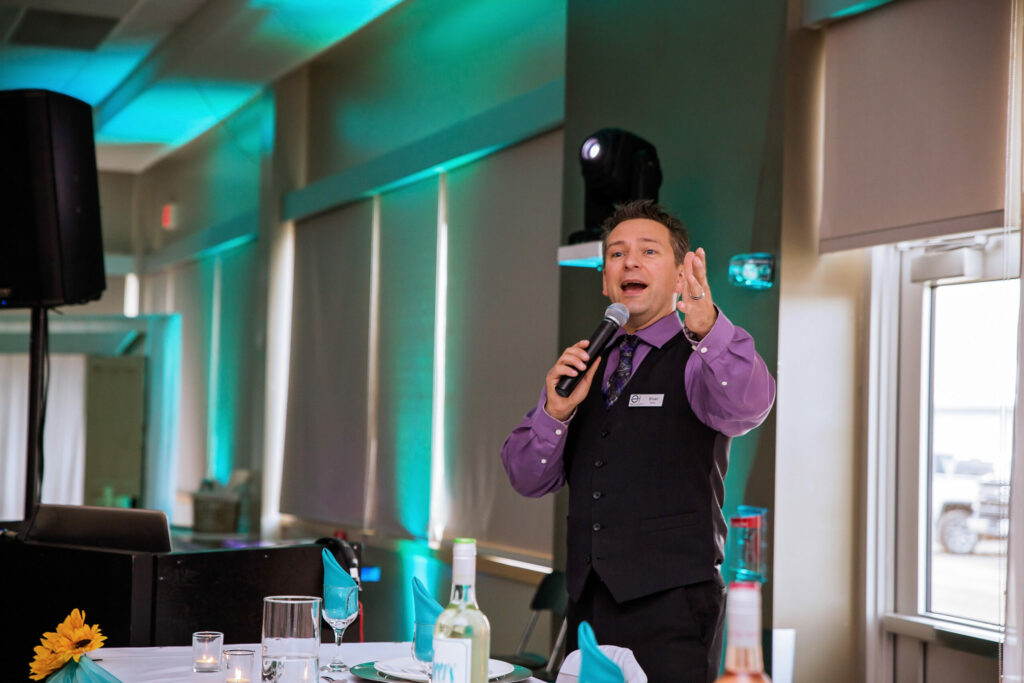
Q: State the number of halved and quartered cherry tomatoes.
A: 0